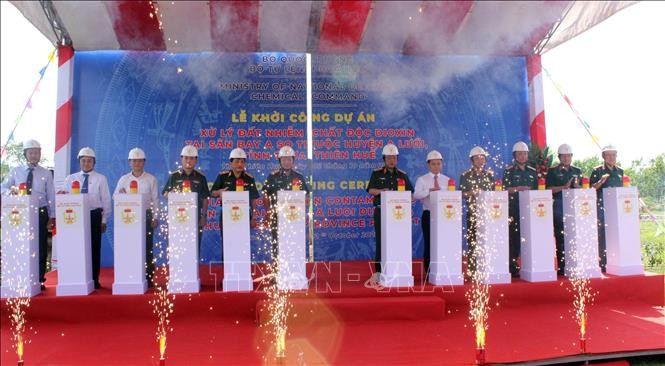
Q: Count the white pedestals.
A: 12